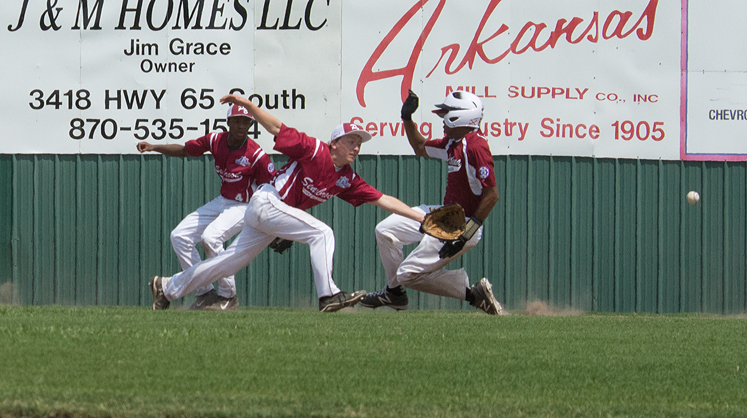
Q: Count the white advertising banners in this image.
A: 3